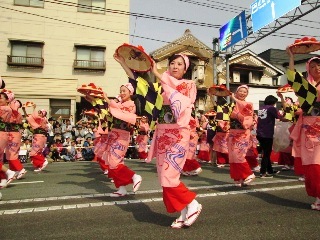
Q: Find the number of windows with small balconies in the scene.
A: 2